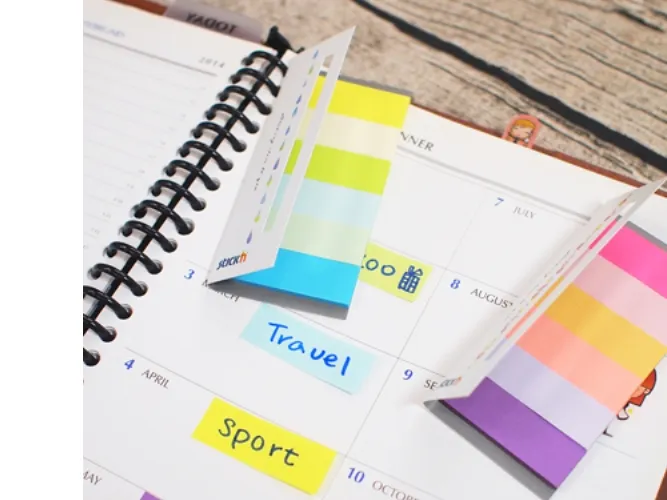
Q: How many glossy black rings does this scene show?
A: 15